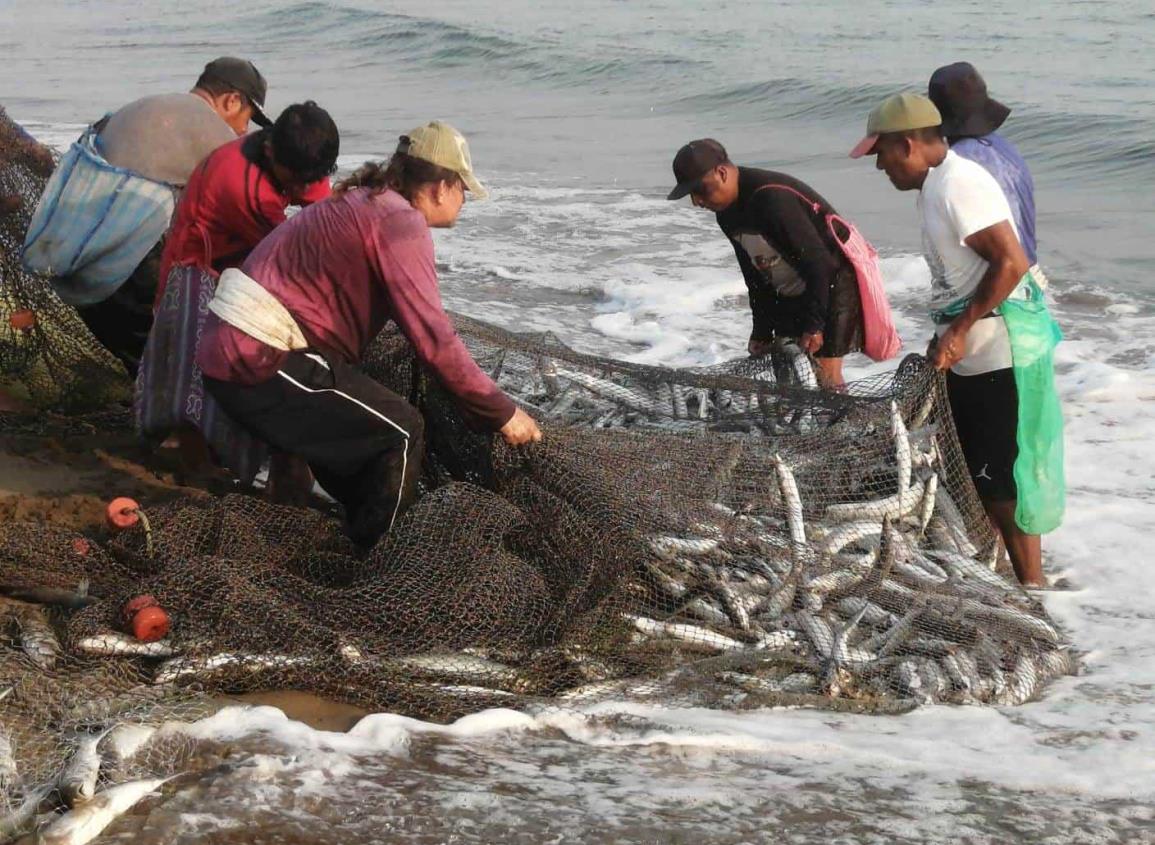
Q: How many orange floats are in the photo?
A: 5